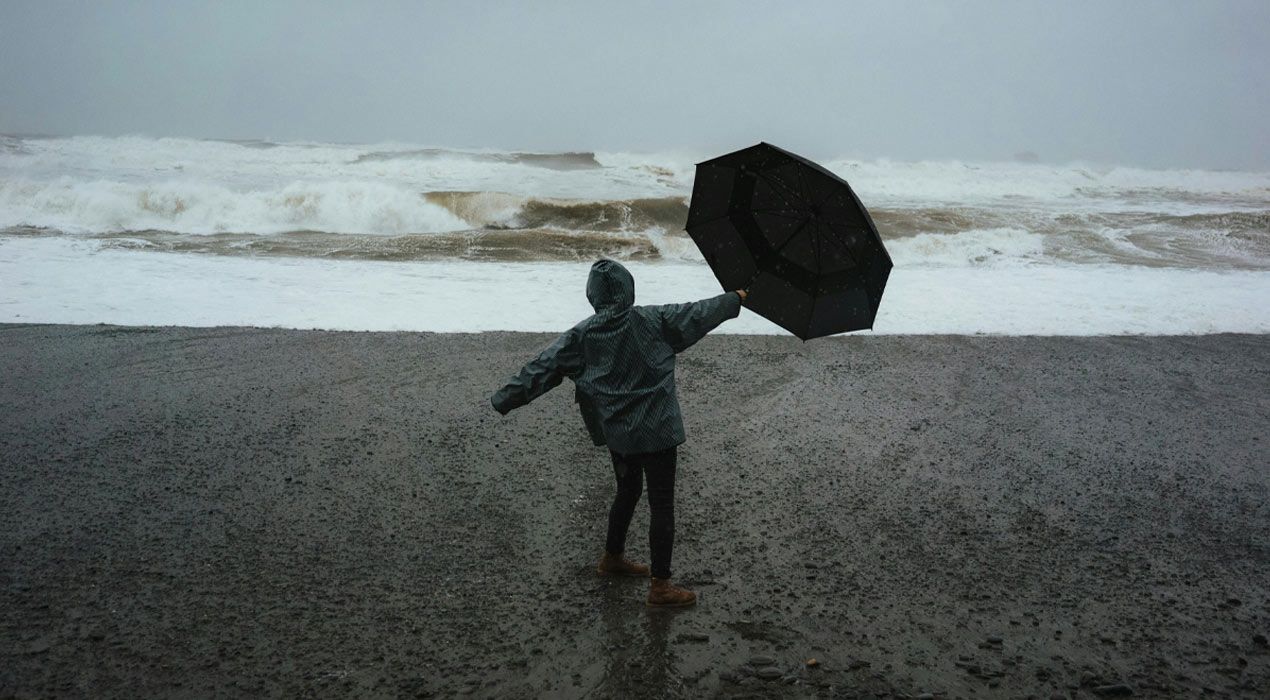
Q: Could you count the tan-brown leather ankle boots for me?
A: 2